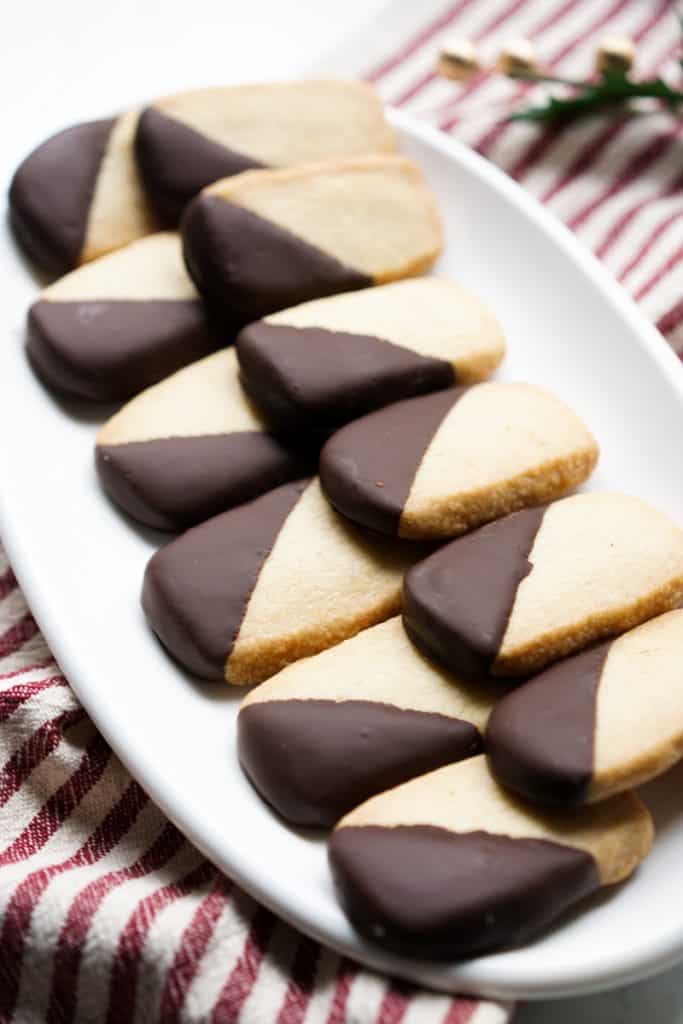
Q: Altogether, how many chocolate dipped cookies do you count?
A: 12